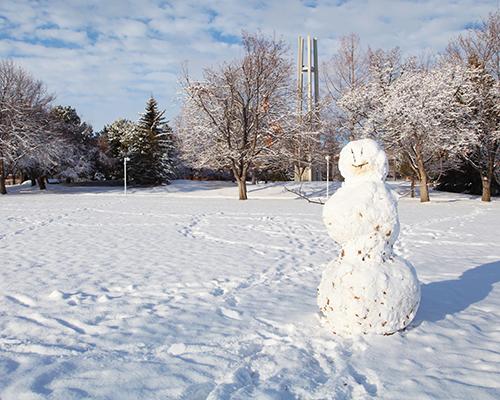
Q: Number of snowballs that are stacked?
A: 3